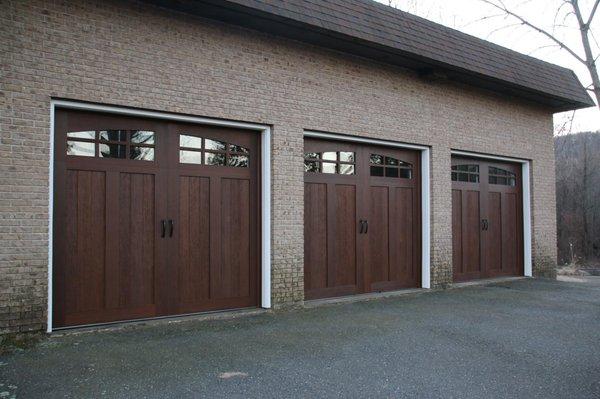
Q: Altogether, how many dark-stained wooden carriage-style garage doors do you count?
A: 3